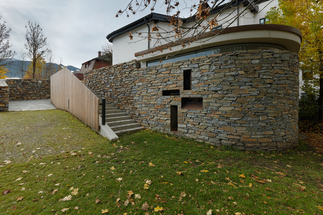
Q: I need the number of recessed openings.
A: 4